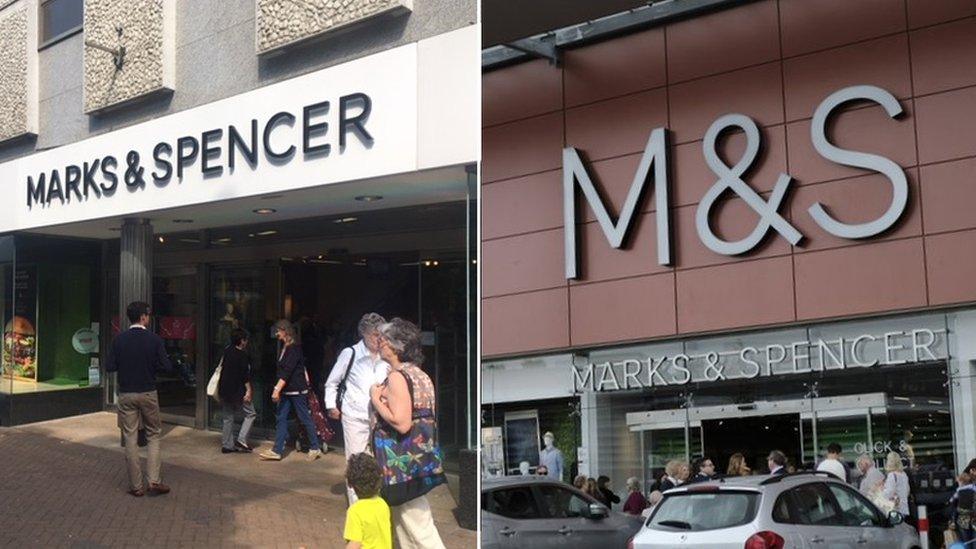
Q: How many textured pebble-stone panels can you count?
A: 3